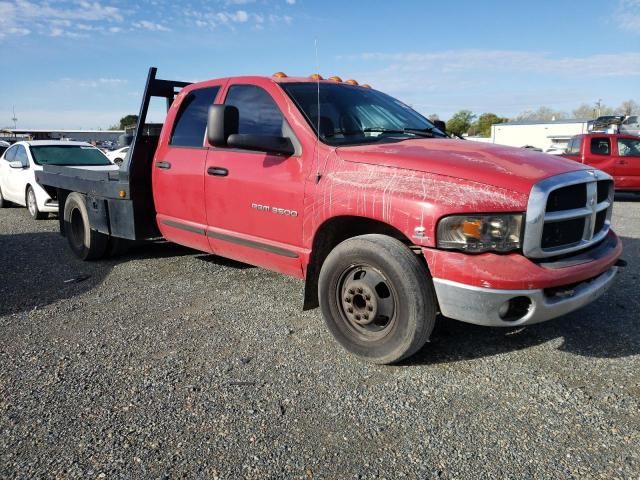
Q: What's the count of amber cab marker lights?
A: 5